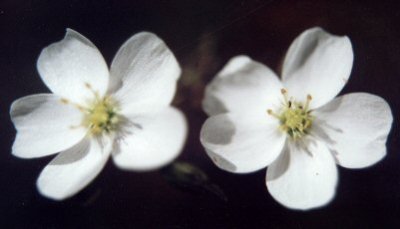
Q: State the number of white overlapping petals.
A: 10